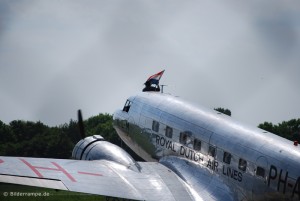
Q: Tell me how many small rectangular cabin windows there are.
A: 8